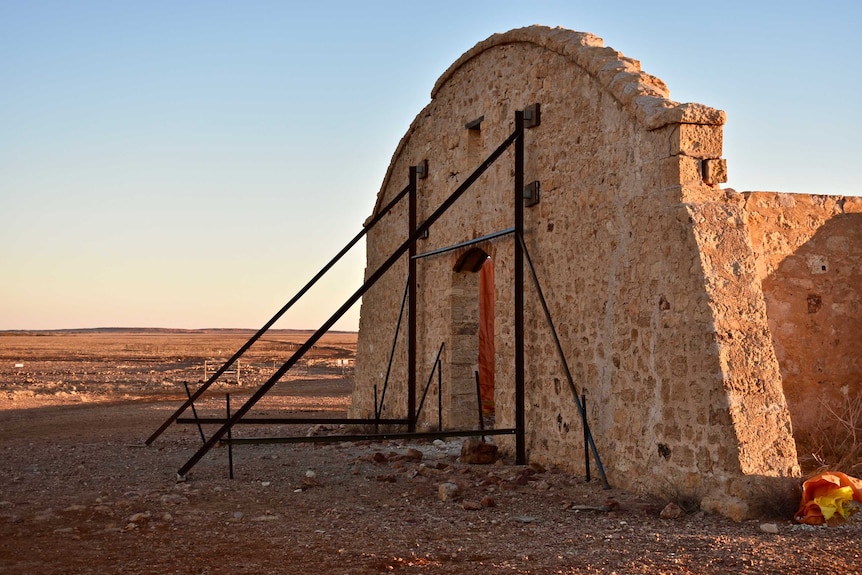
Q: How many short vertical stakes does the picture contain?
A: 6